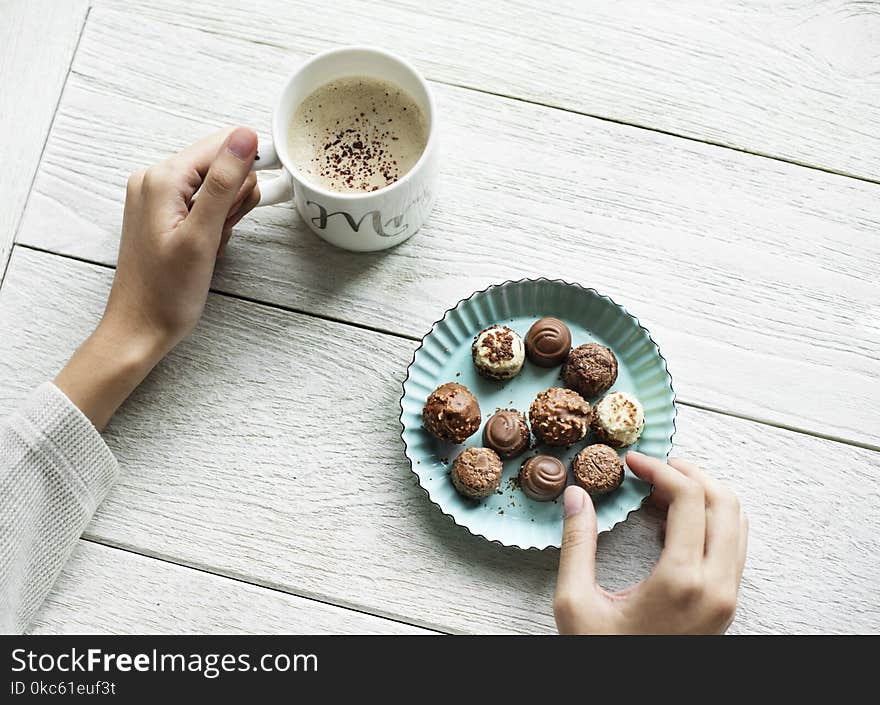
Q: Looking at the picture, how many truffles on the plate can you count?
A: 10